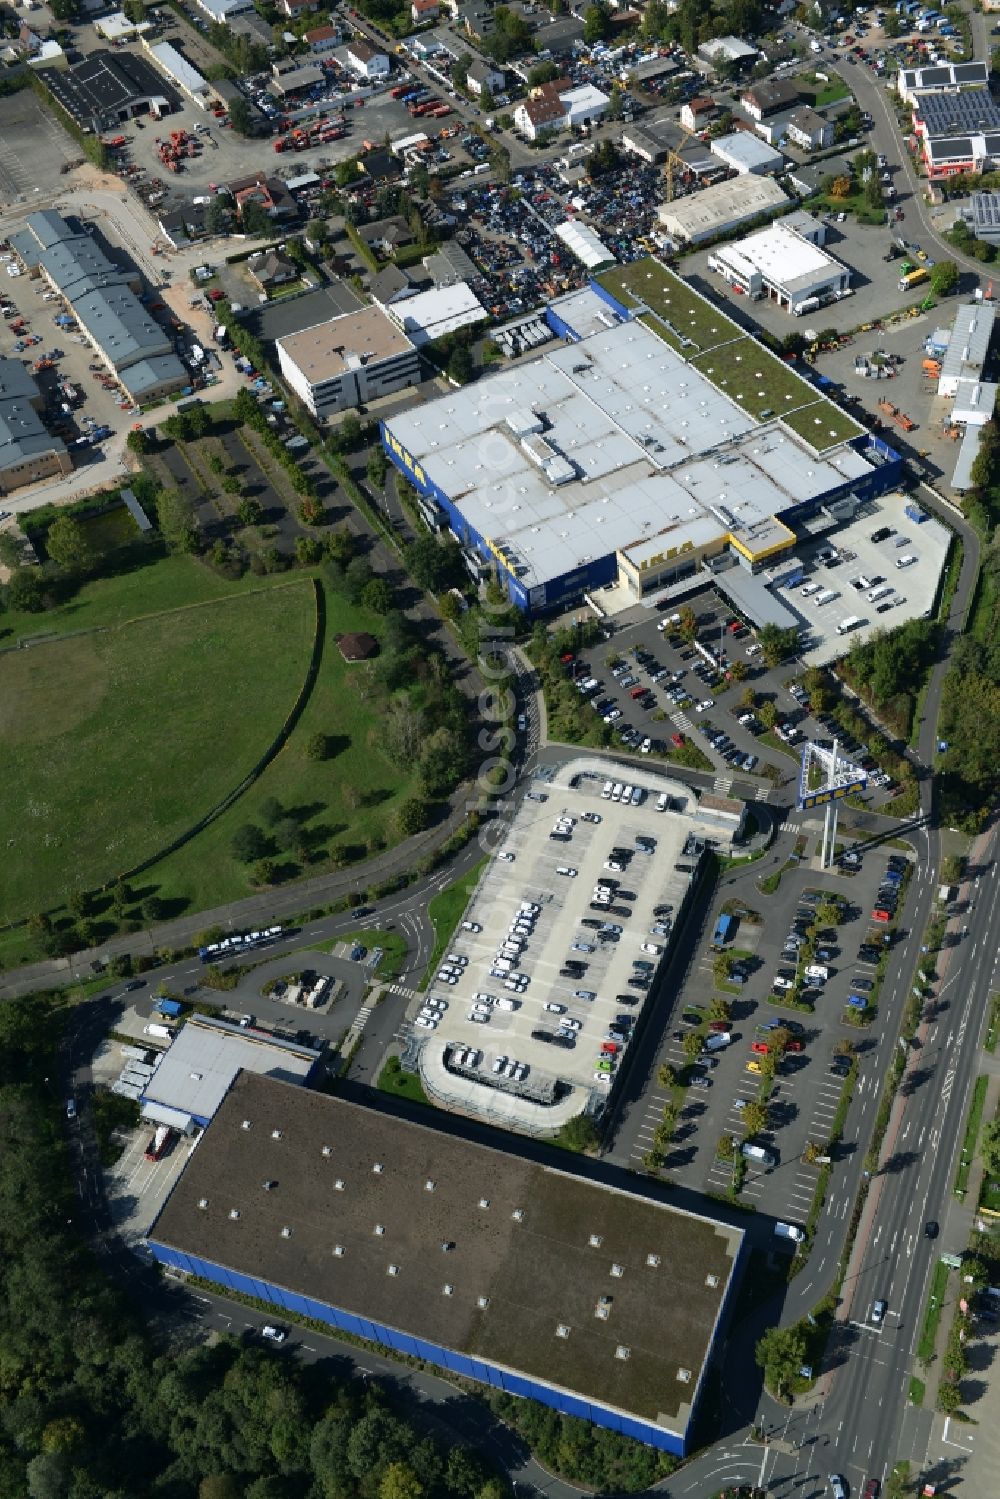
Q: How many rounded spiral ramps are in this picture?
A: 2